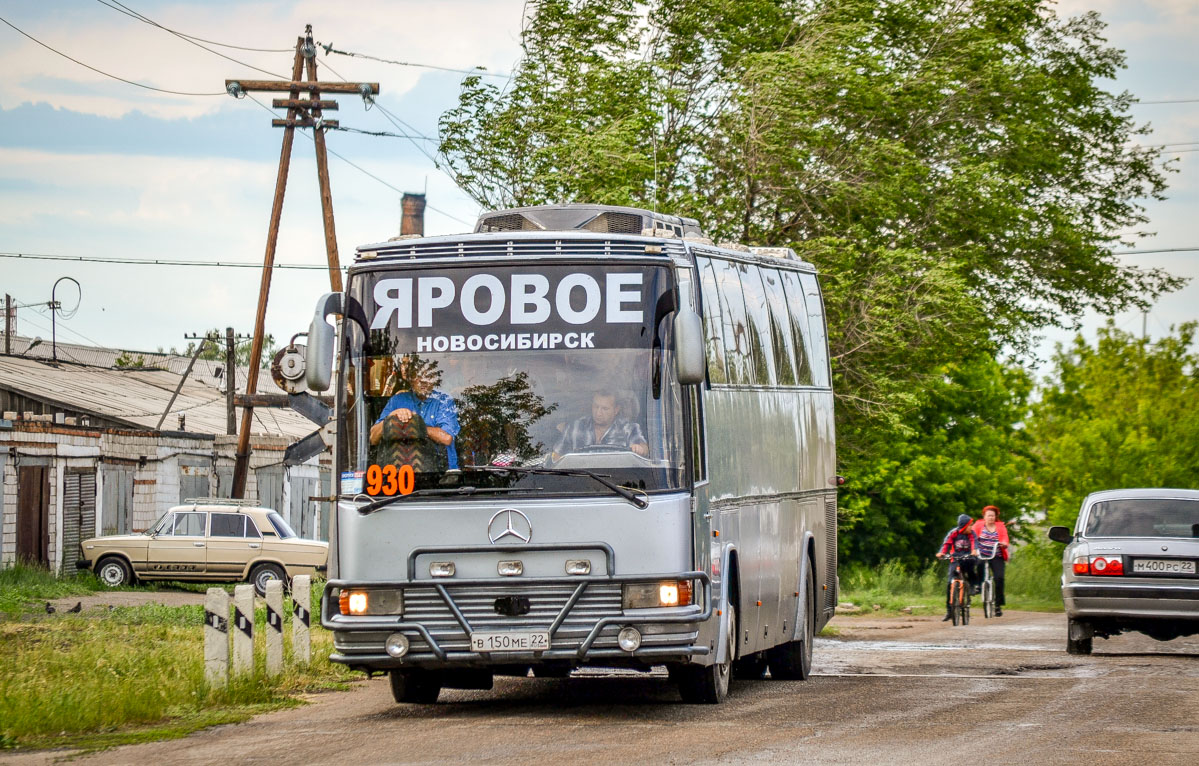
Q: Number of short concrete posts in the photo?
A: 4